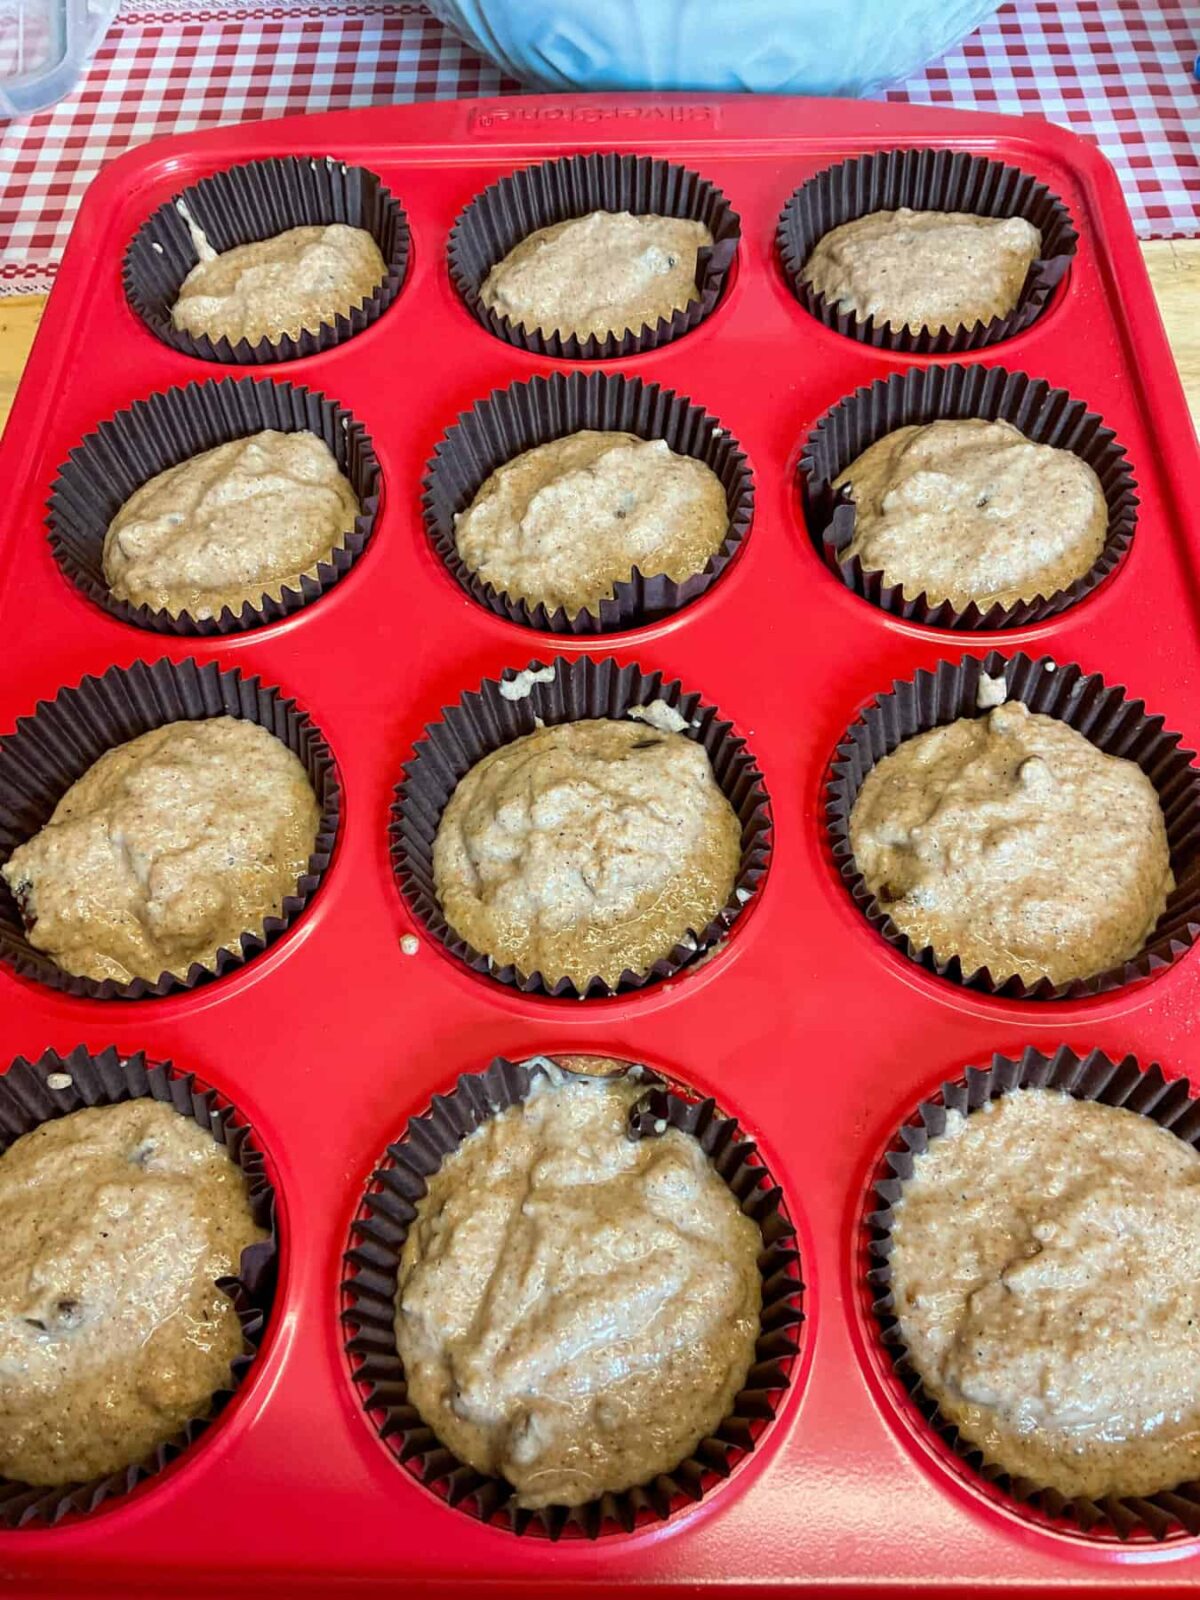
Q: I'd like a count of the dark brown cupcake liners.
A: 12